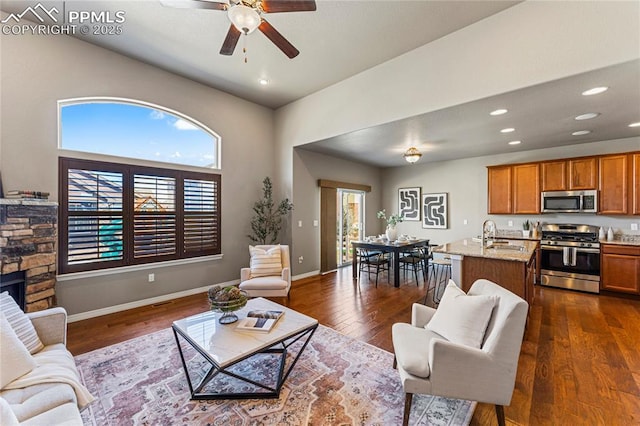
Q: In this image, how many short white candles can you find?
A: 0